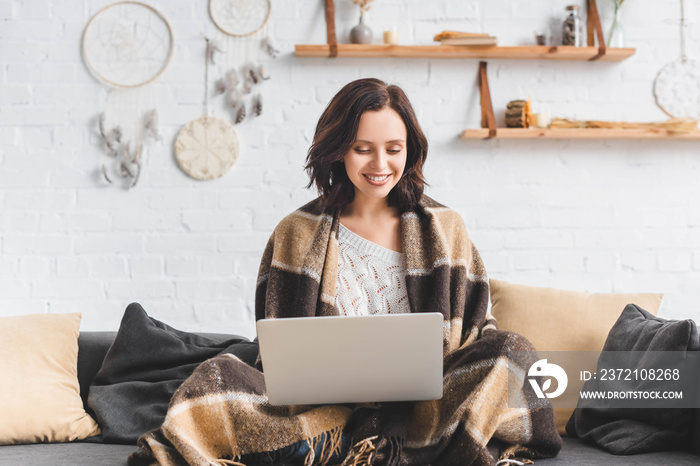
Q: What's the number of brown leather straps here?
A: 3